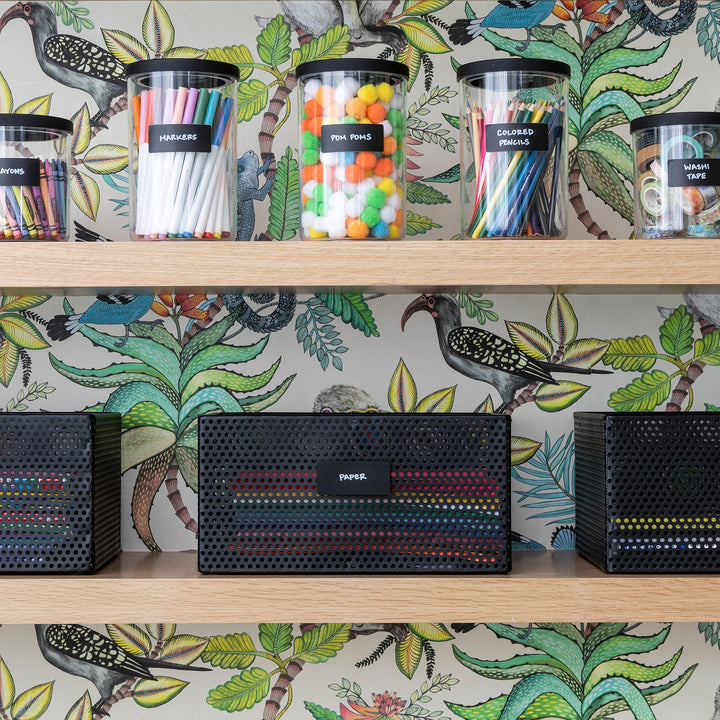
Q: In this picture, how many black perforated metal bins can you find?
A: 3